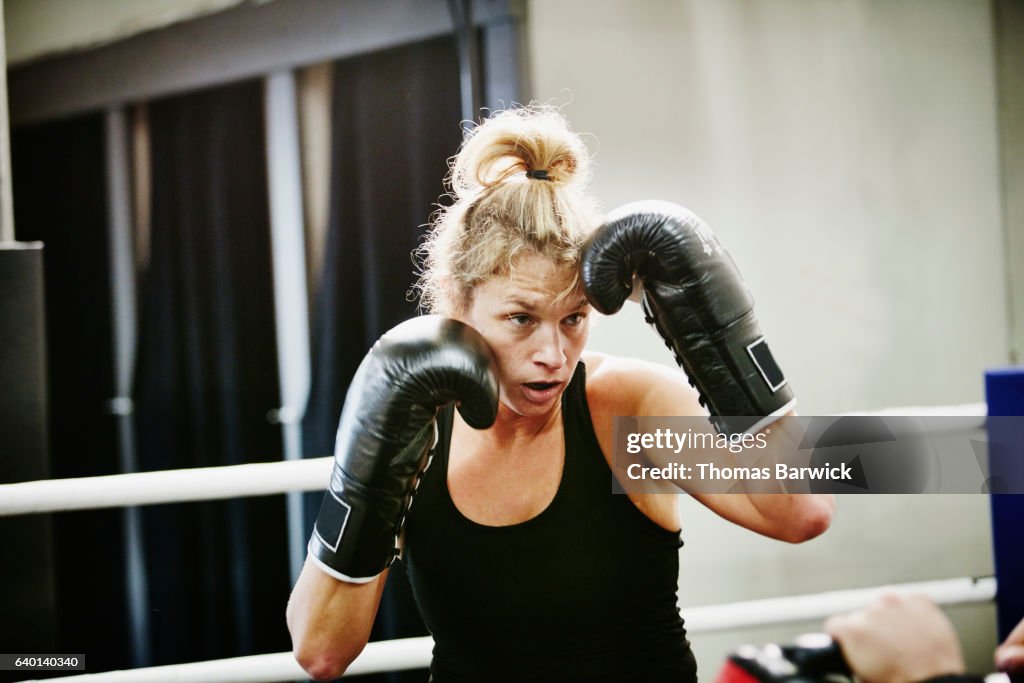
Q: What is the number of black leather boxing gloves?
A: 2